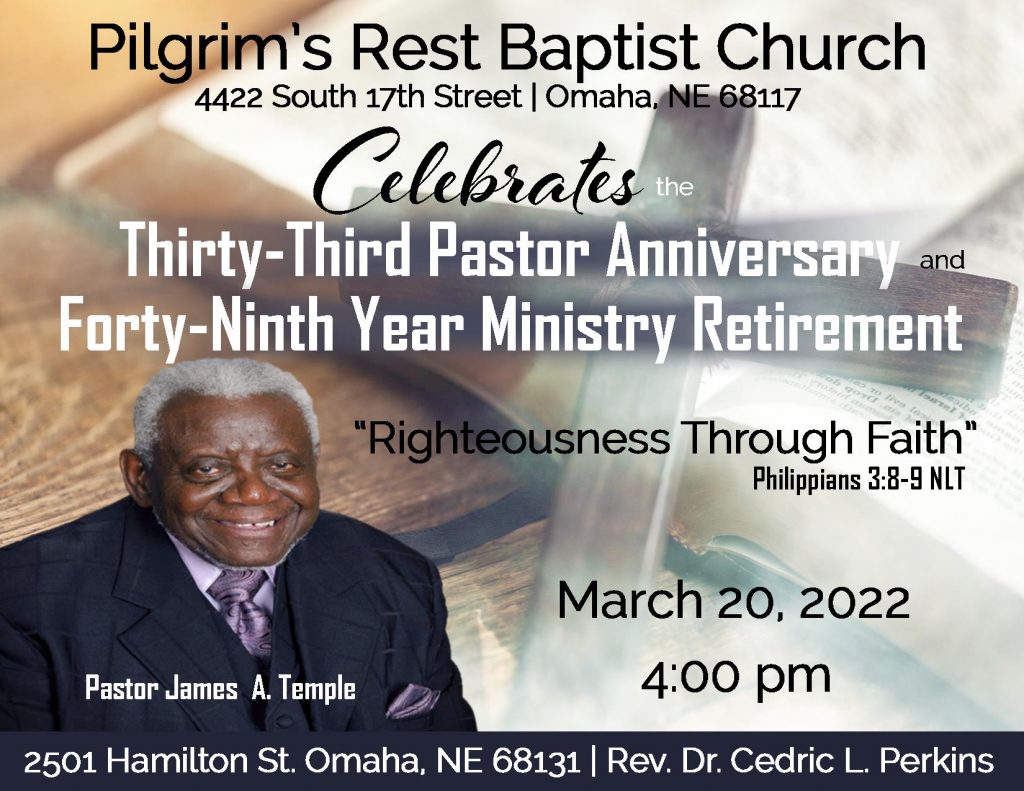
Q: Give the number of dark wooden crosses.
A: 1